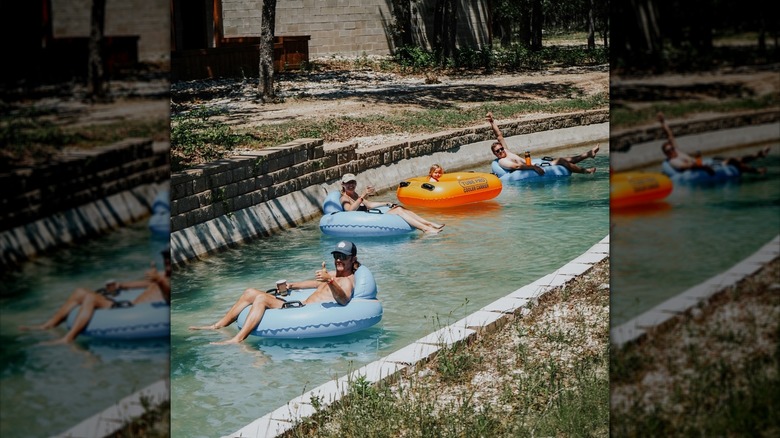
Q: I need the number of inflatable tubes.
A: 4